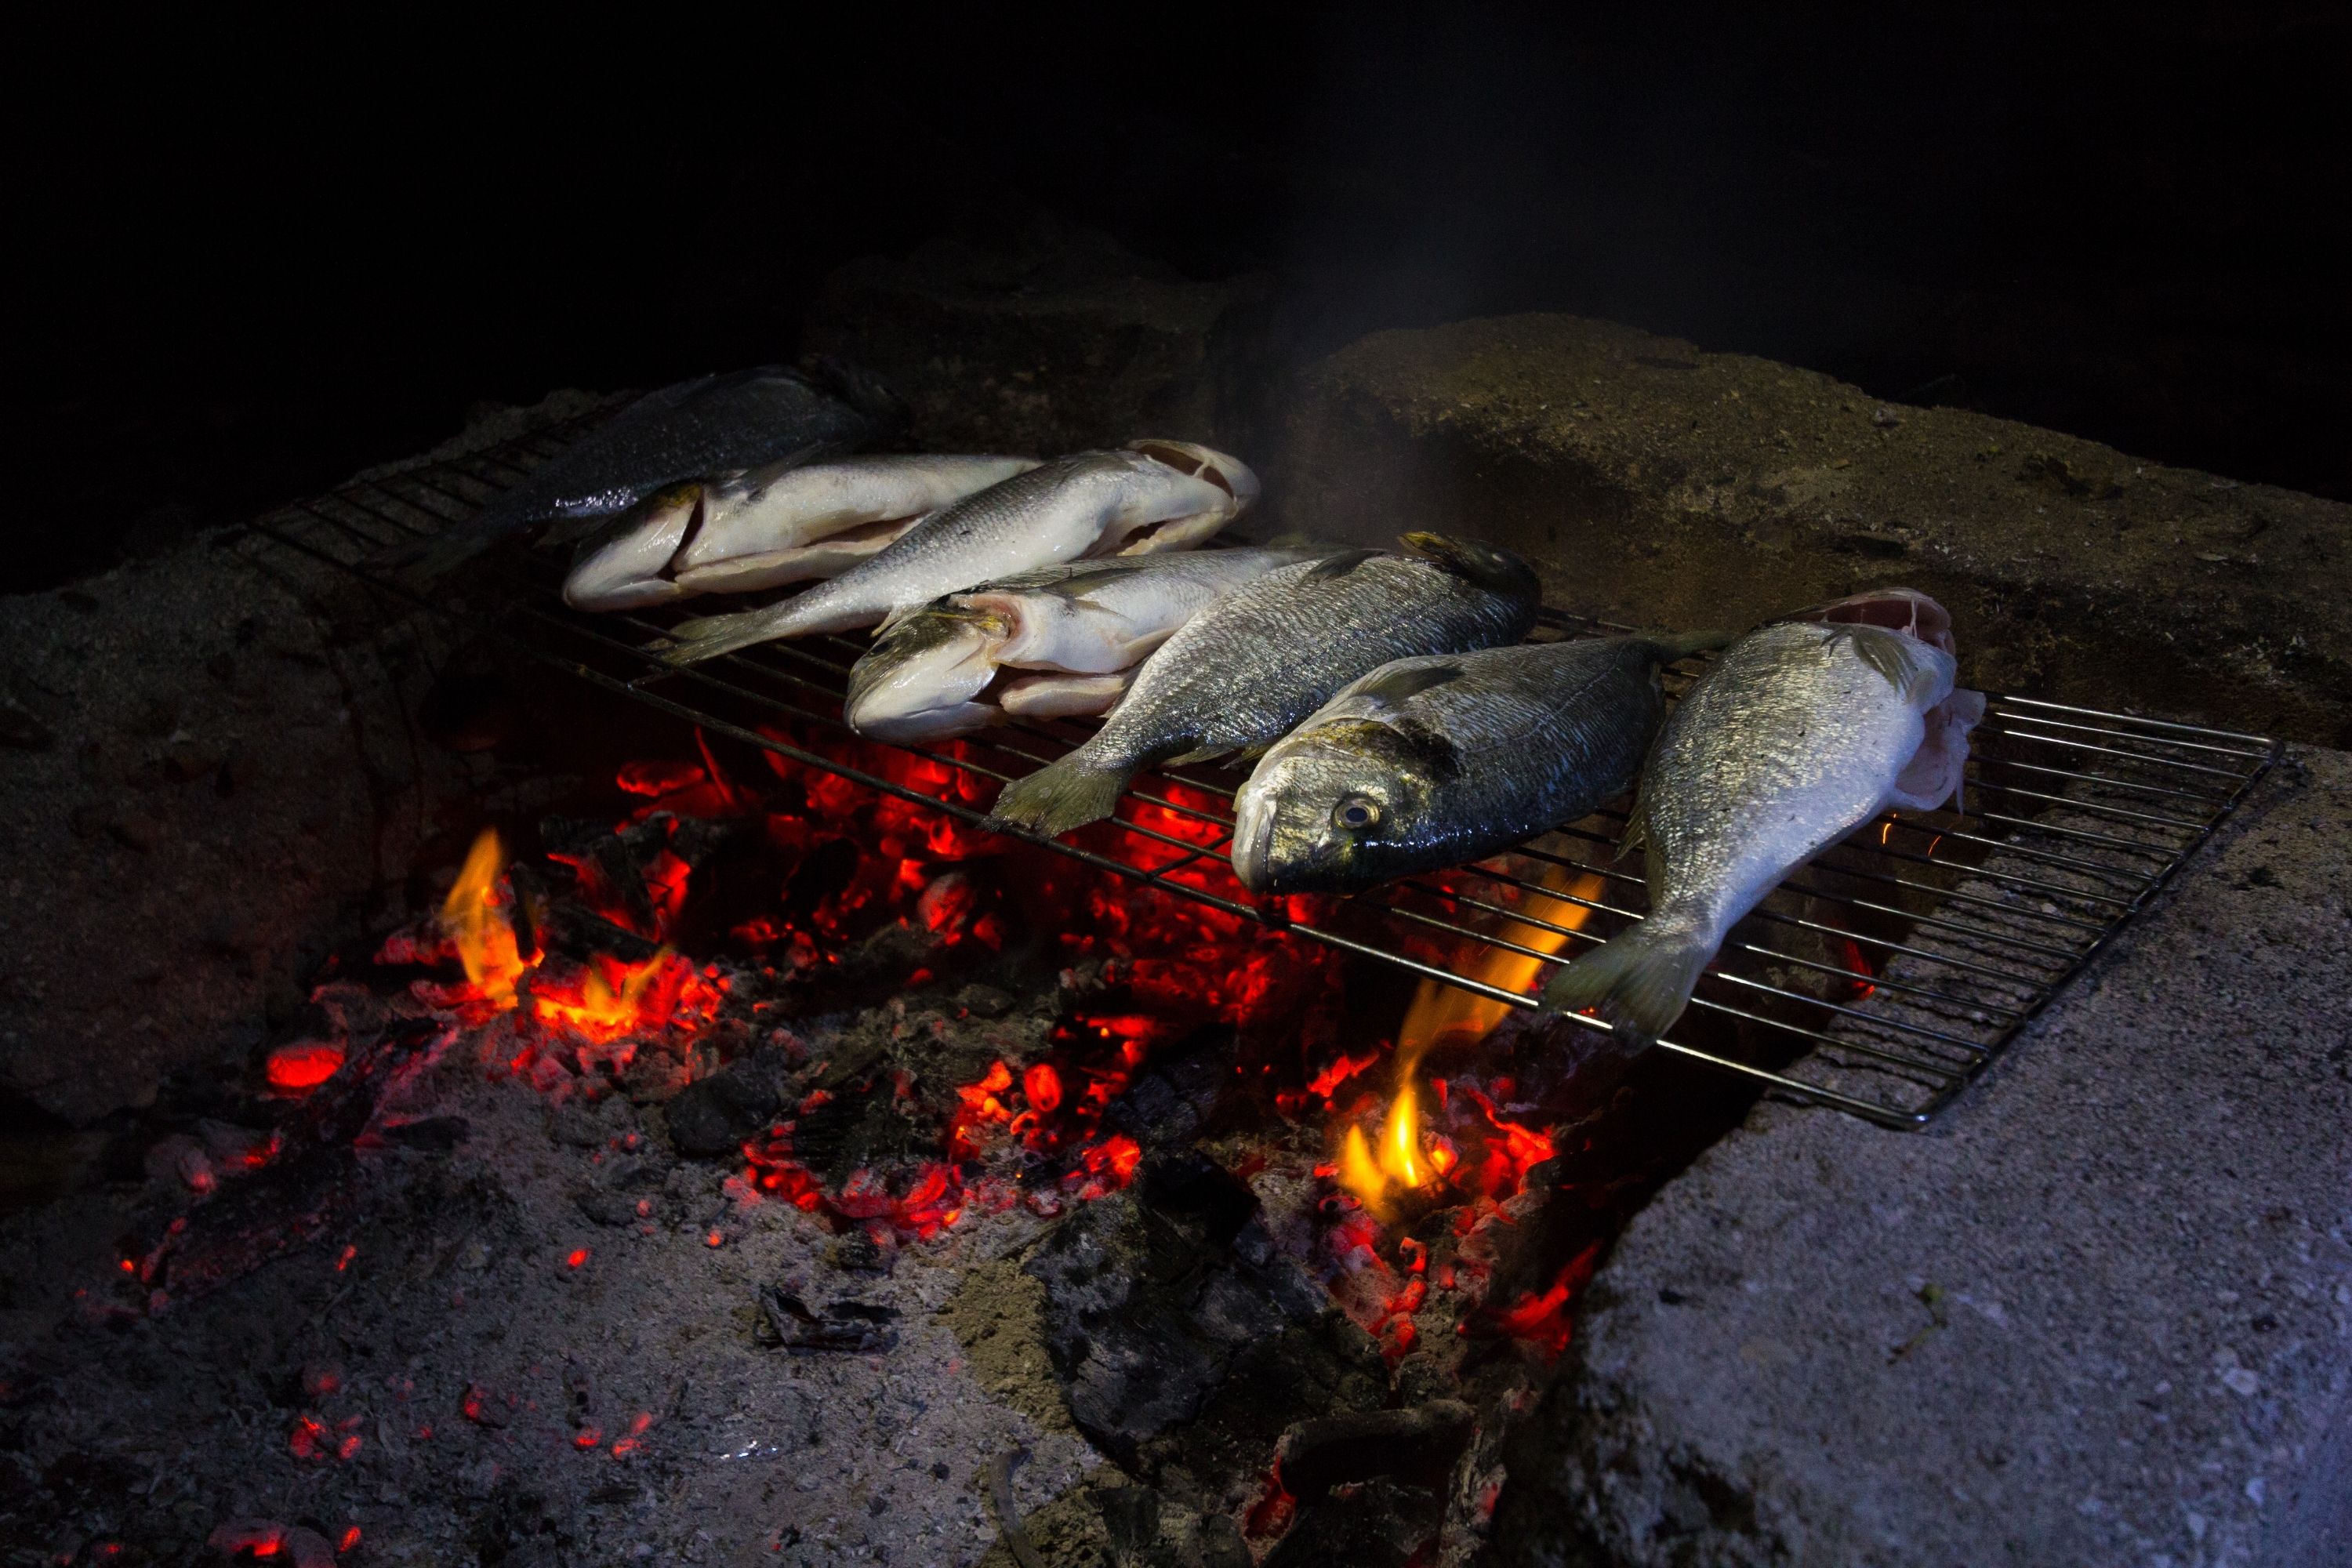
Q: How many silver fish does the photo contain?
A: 7